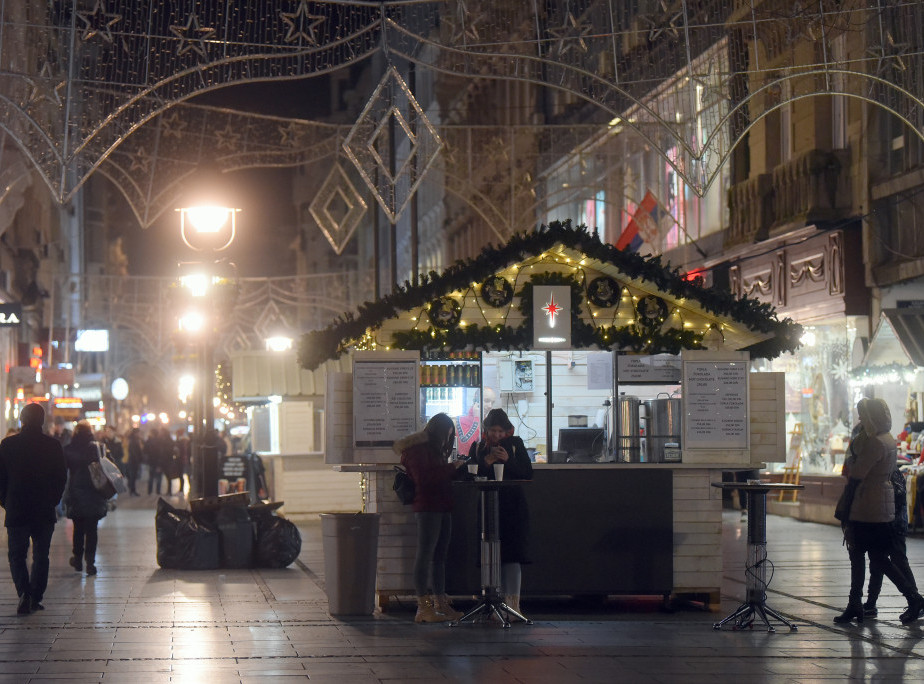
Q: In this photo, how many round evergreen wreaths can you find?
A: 4